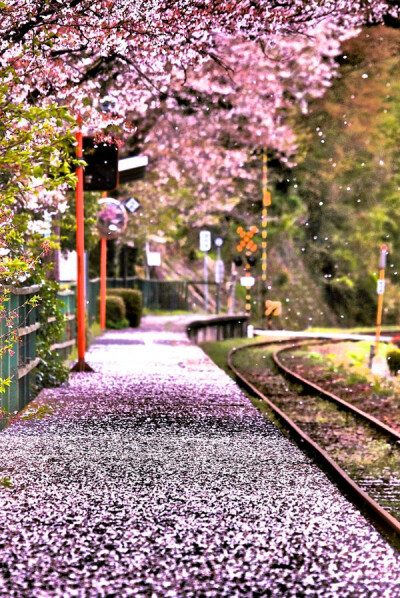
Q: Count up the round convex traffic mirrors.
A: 1